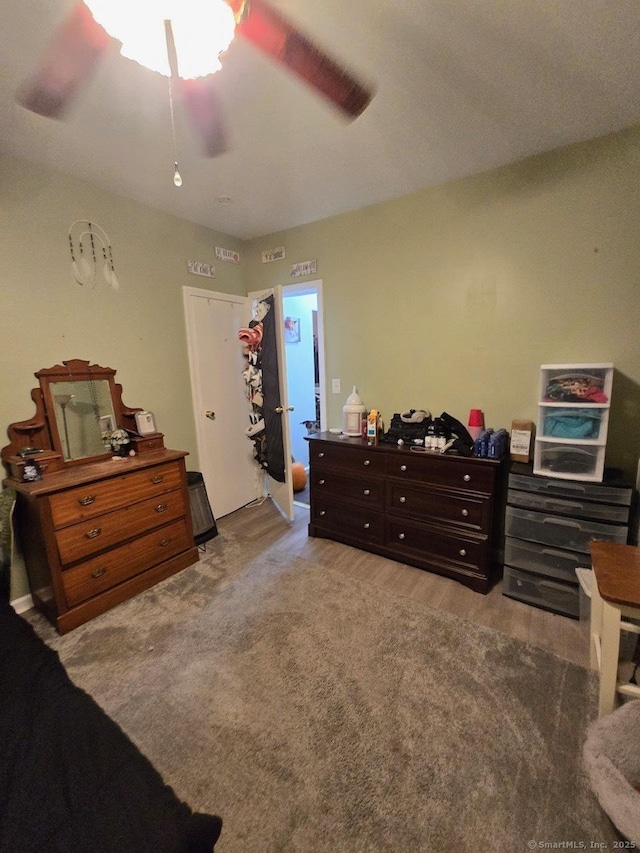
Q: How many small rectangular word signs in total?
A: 4